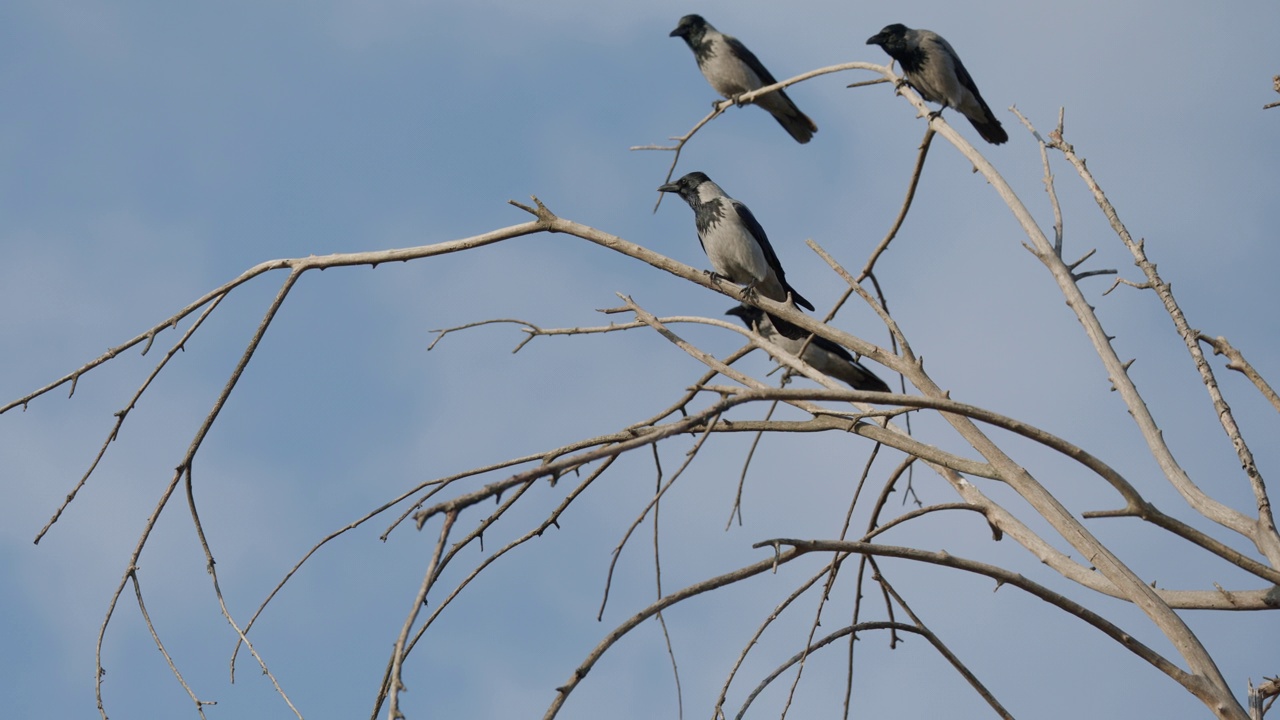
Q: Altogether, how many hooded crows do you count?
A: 4